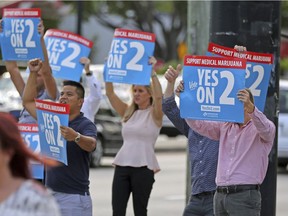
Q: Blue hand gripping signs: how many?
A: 7